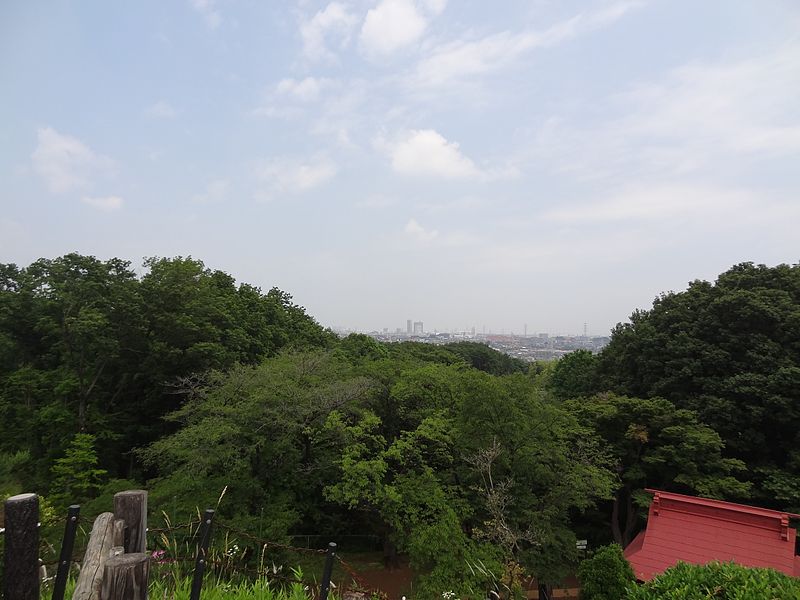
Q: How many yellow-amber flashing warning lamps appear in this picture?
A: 0